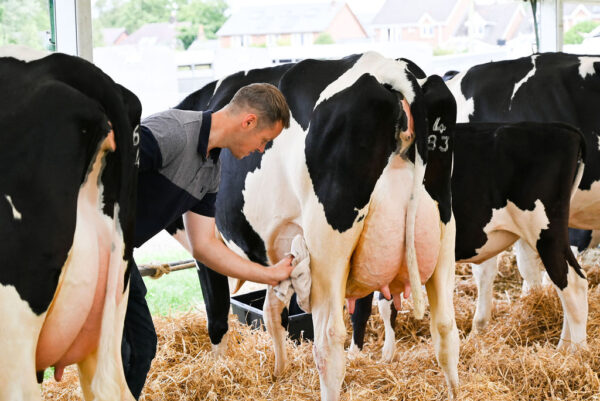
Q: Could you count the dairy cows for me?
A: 4